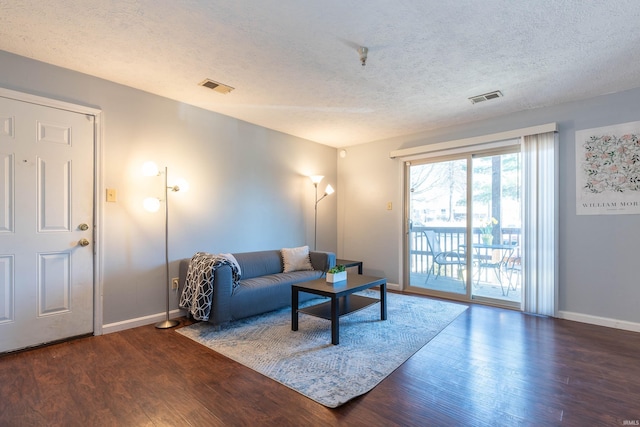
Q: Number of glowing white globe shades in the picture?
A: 3